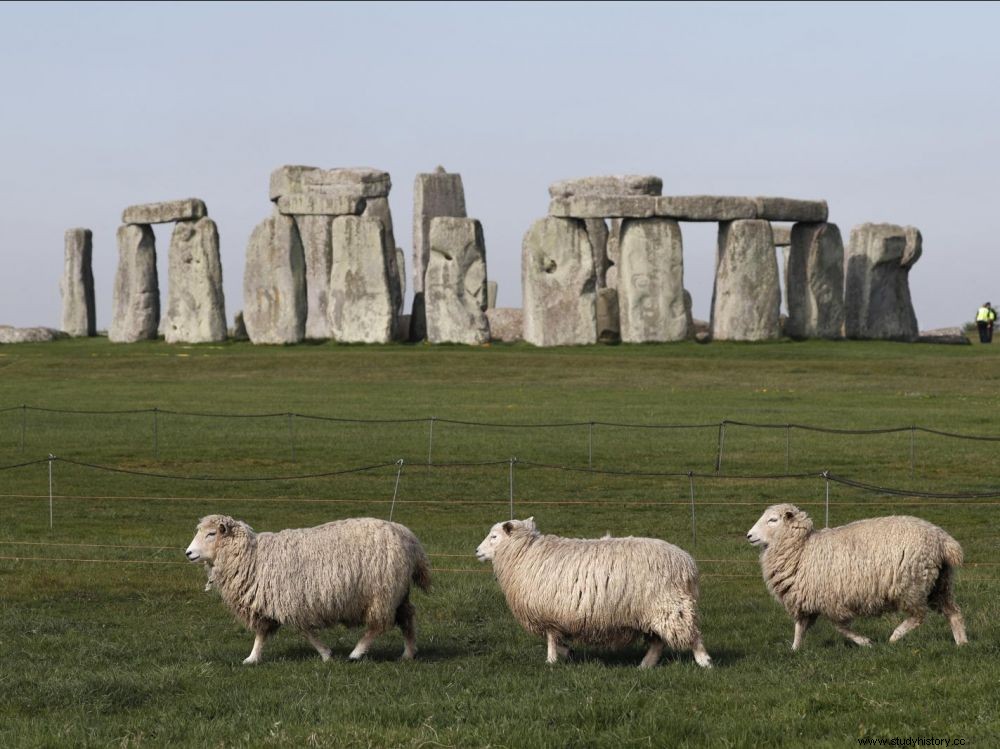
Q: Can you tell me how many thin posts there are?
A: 13